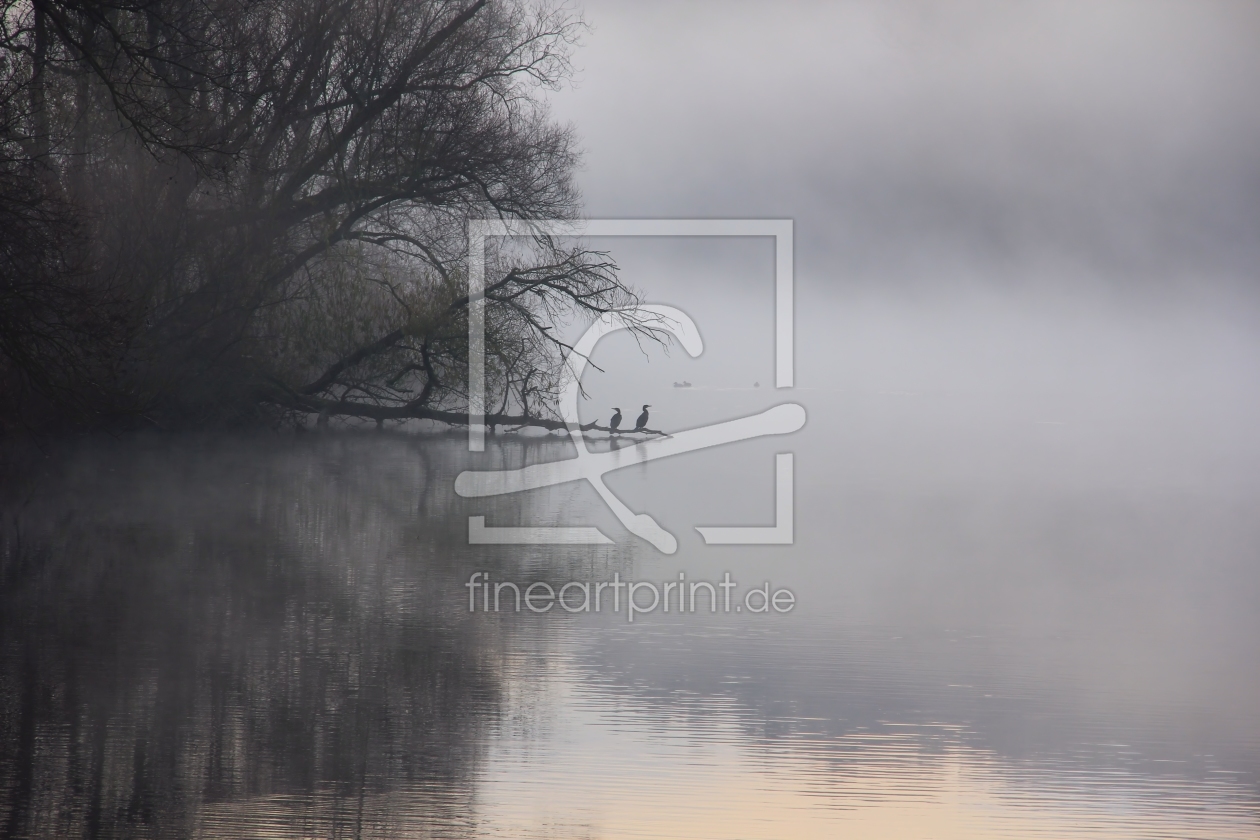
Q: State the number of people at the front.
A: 0